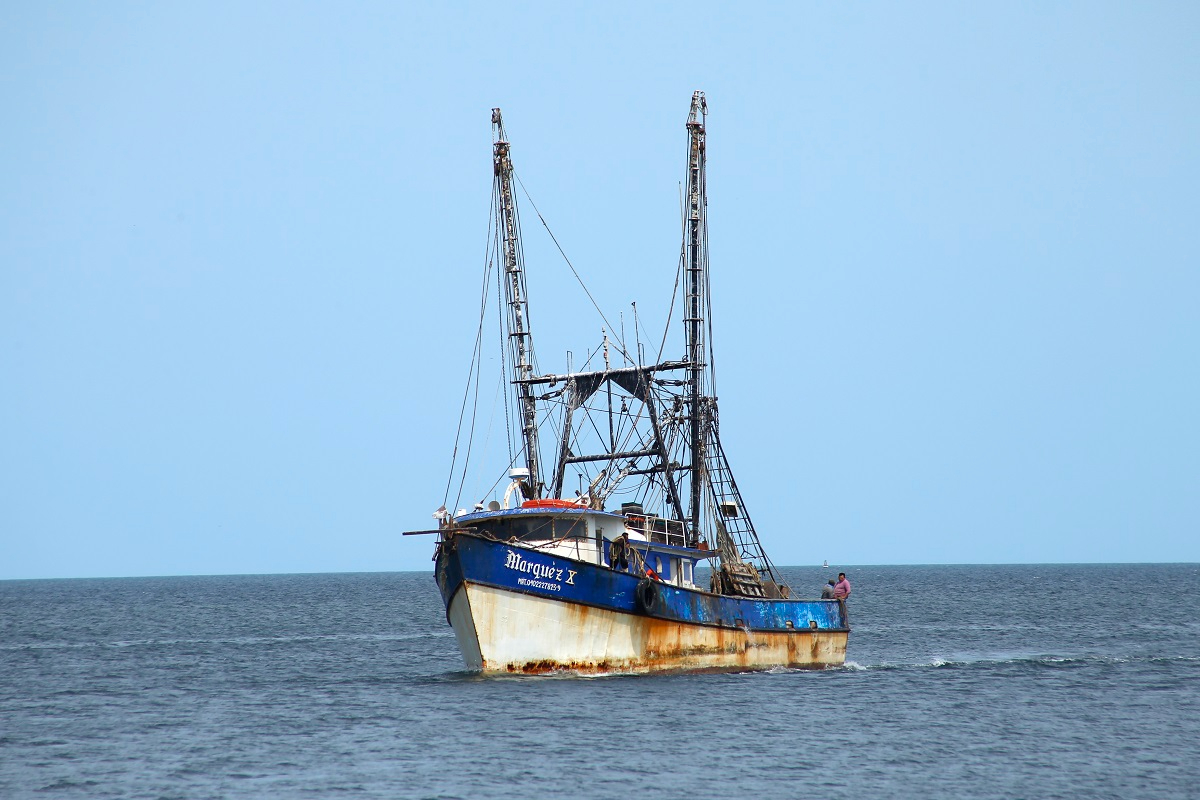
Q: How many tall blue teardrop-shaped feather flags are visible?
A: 0